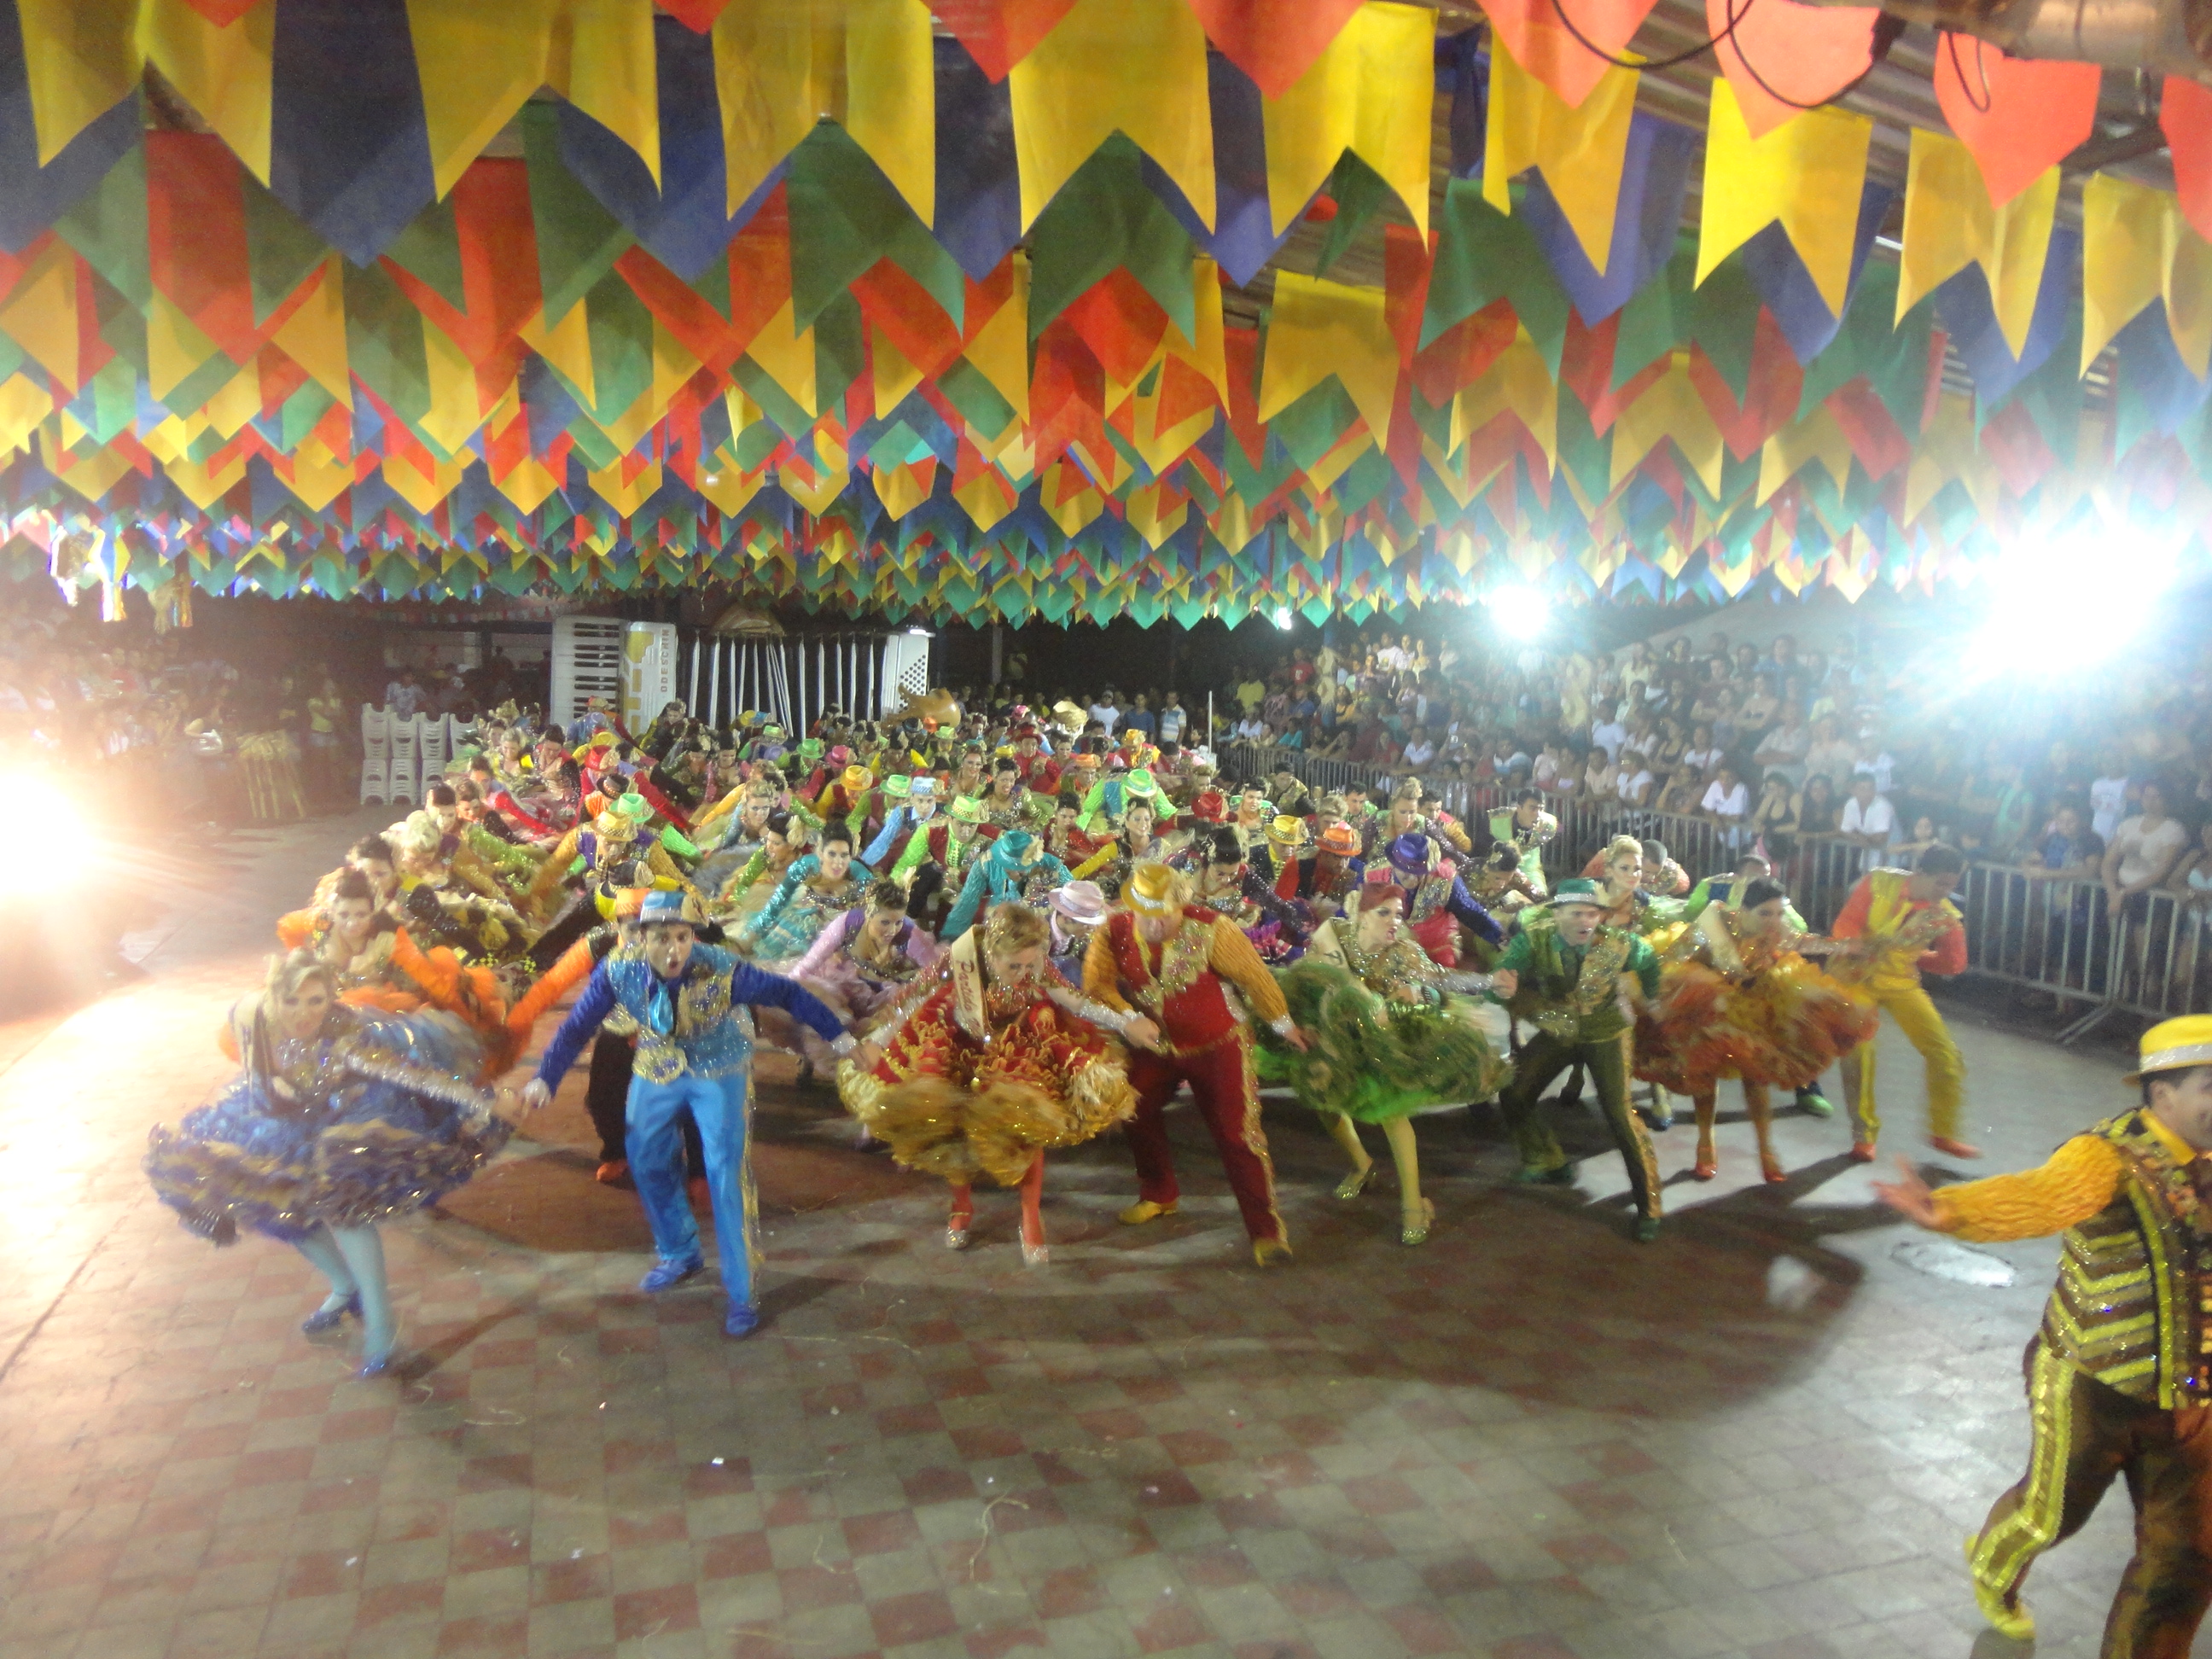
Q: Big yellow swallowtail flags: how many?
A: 9